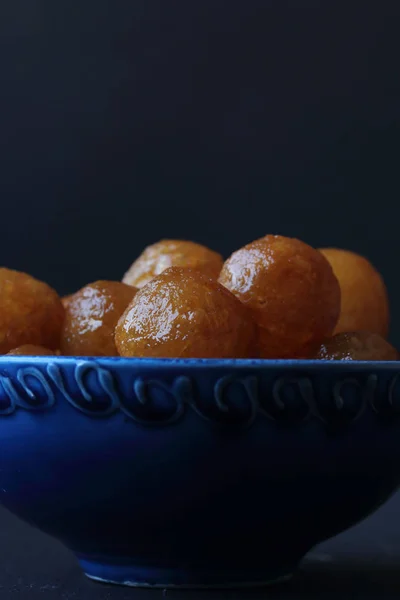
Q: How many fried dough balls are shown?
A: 8